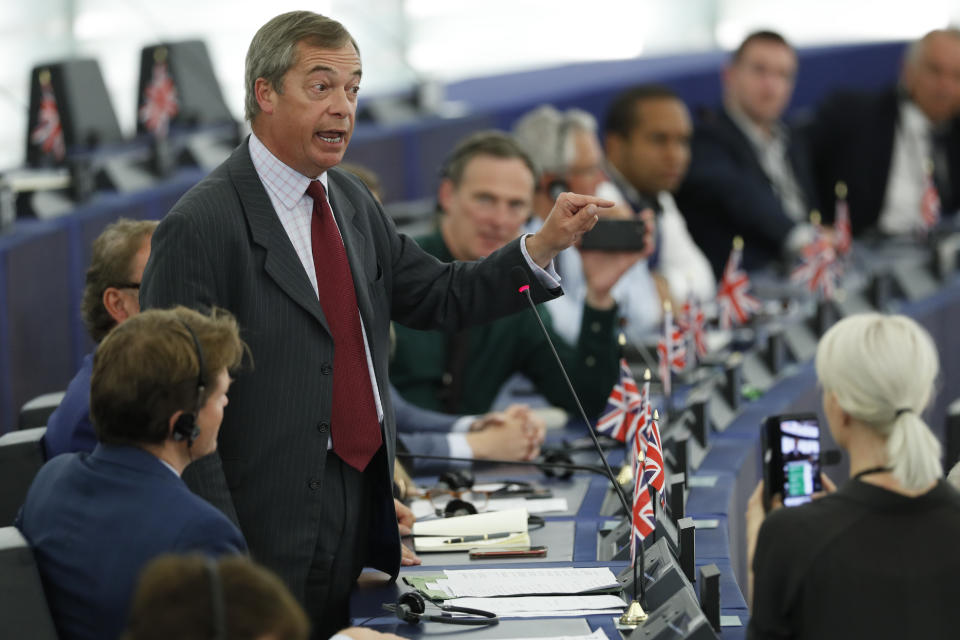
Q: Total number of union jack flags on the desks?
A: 12